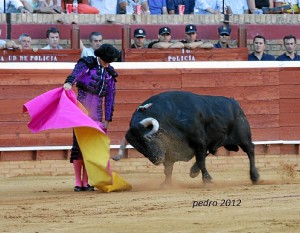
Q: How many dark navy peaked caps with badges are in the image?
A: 4